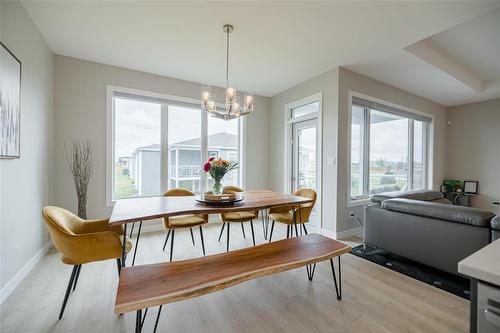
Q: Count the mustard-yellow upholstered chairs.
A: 4